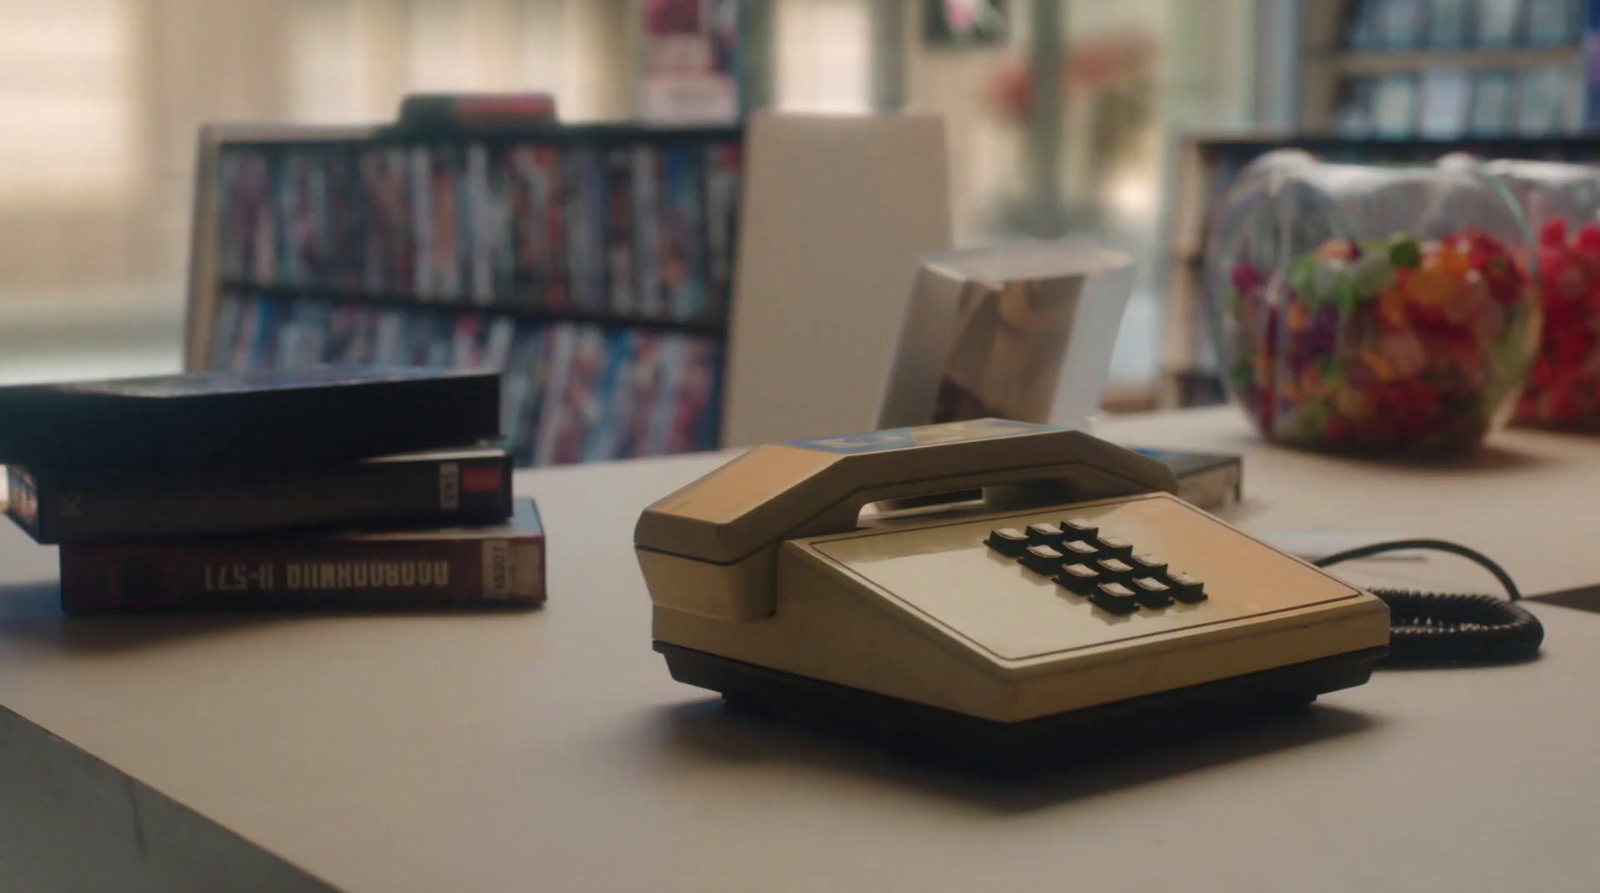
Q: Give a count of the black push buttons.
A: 12